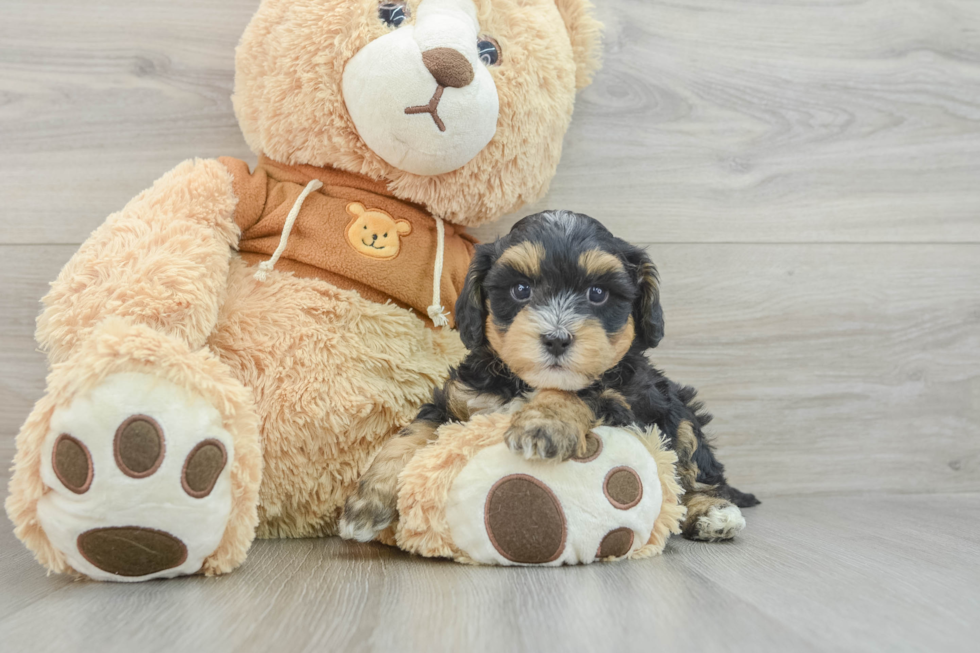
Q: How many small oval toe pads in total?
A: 6